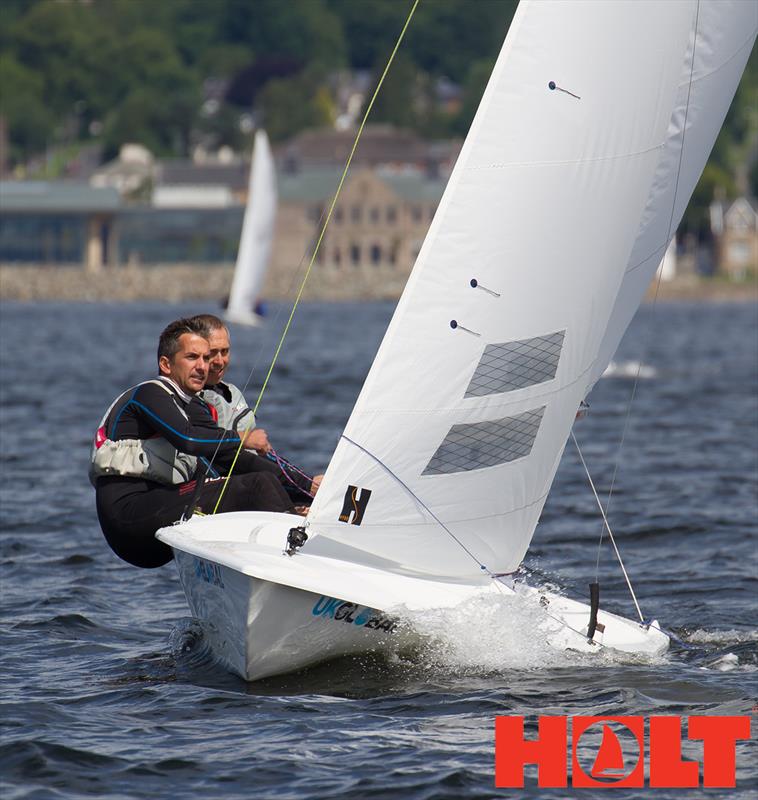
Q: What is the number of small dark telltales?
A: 3